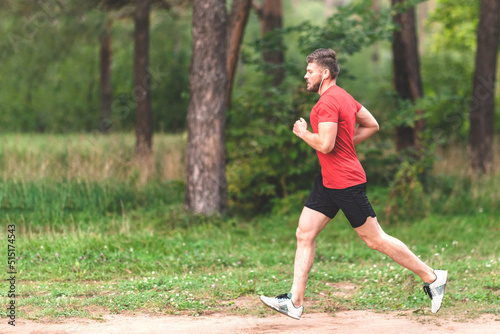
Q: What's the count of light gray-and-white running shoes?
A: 2